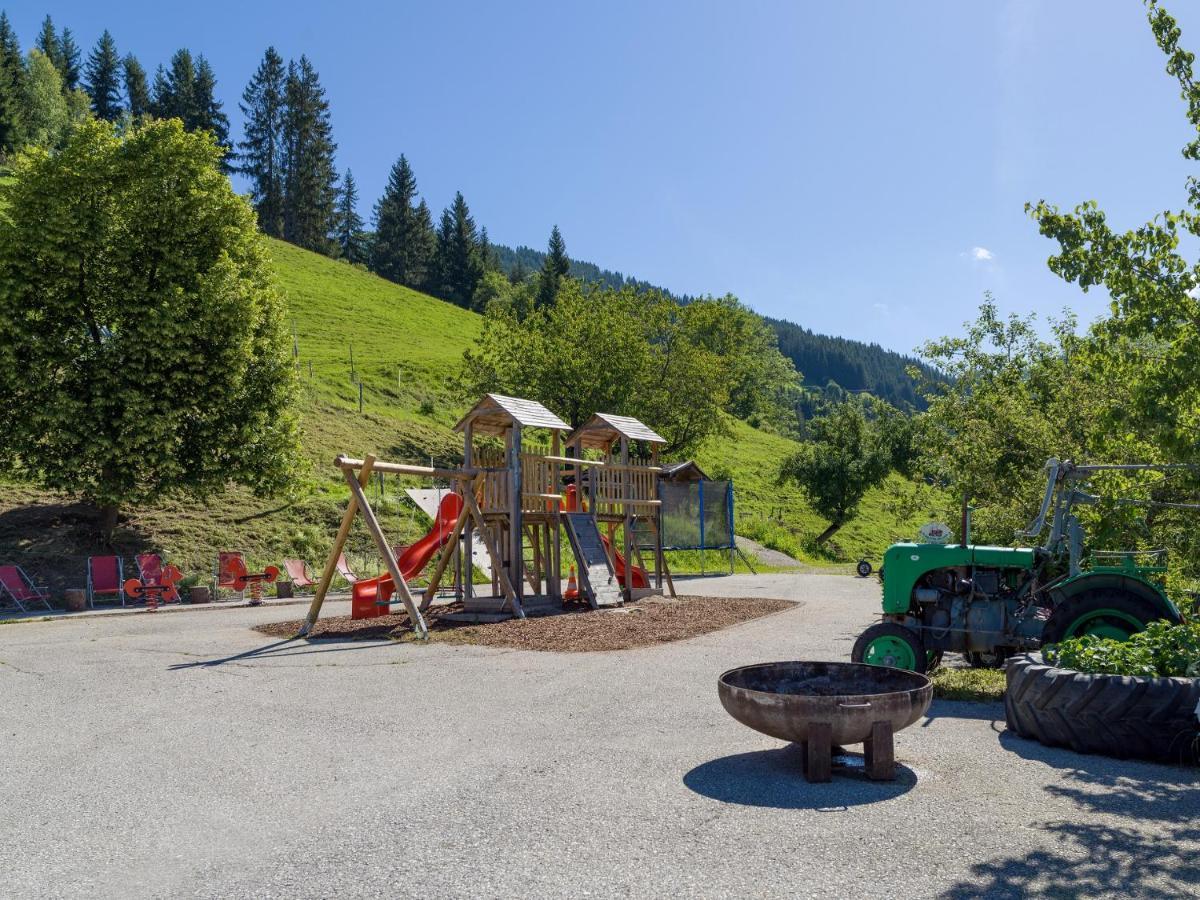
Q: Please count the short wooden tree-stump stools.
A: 3